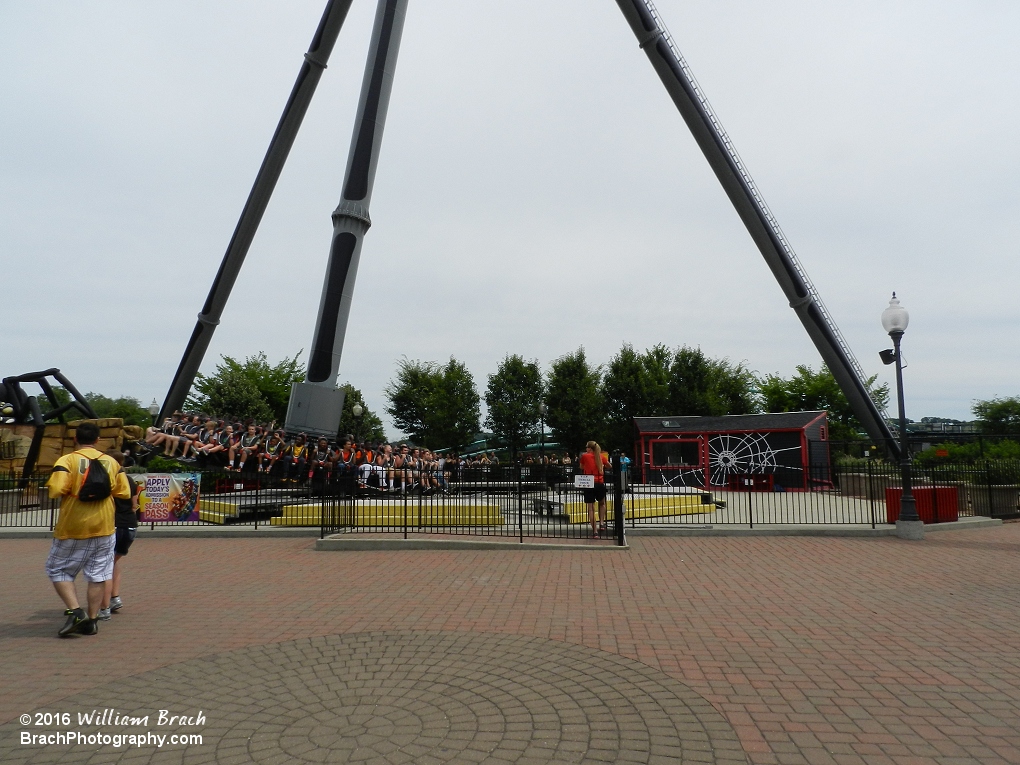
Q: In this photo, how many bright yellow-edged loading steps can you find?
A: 3